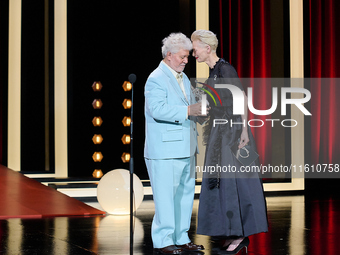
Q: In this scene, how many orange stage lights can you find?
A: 11